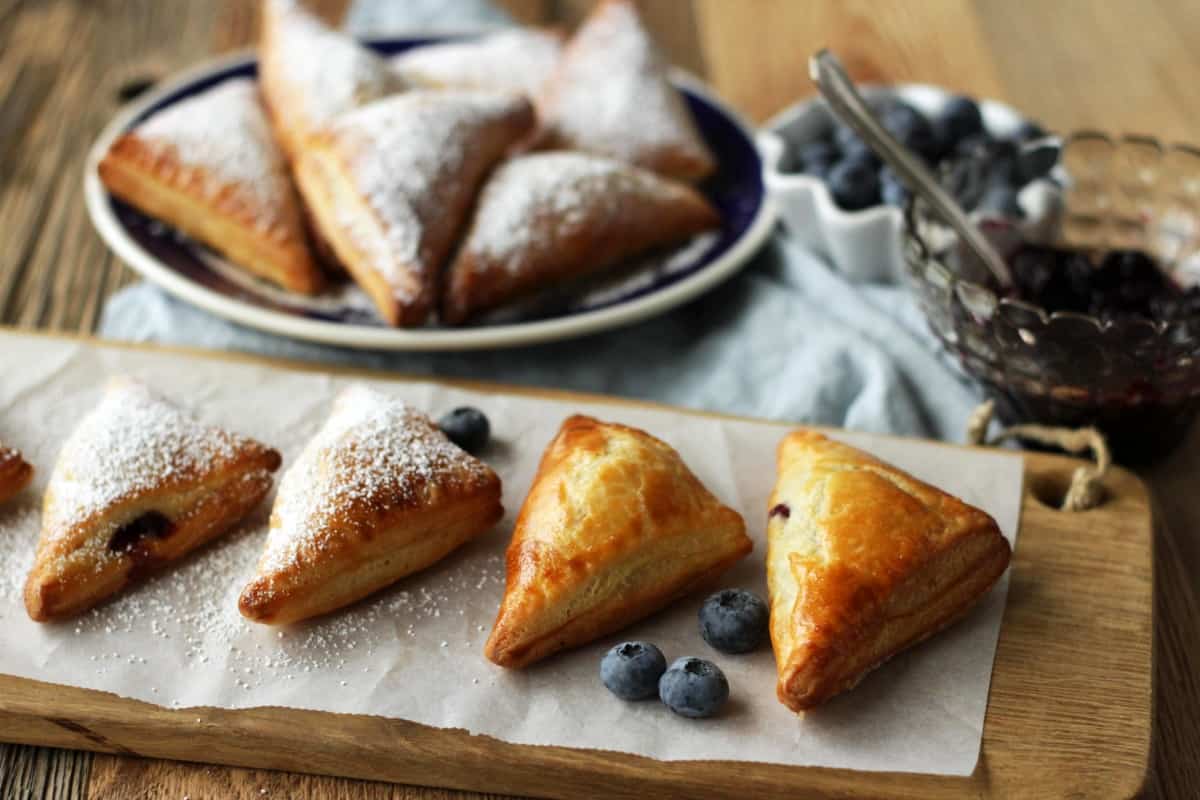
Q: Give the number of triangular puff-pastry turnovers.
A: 11